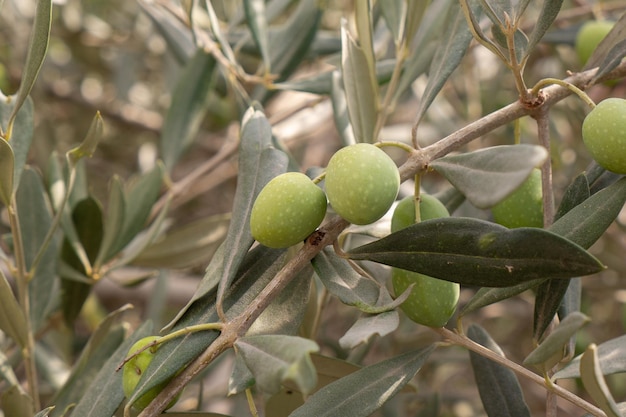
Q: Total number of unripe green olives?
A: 8